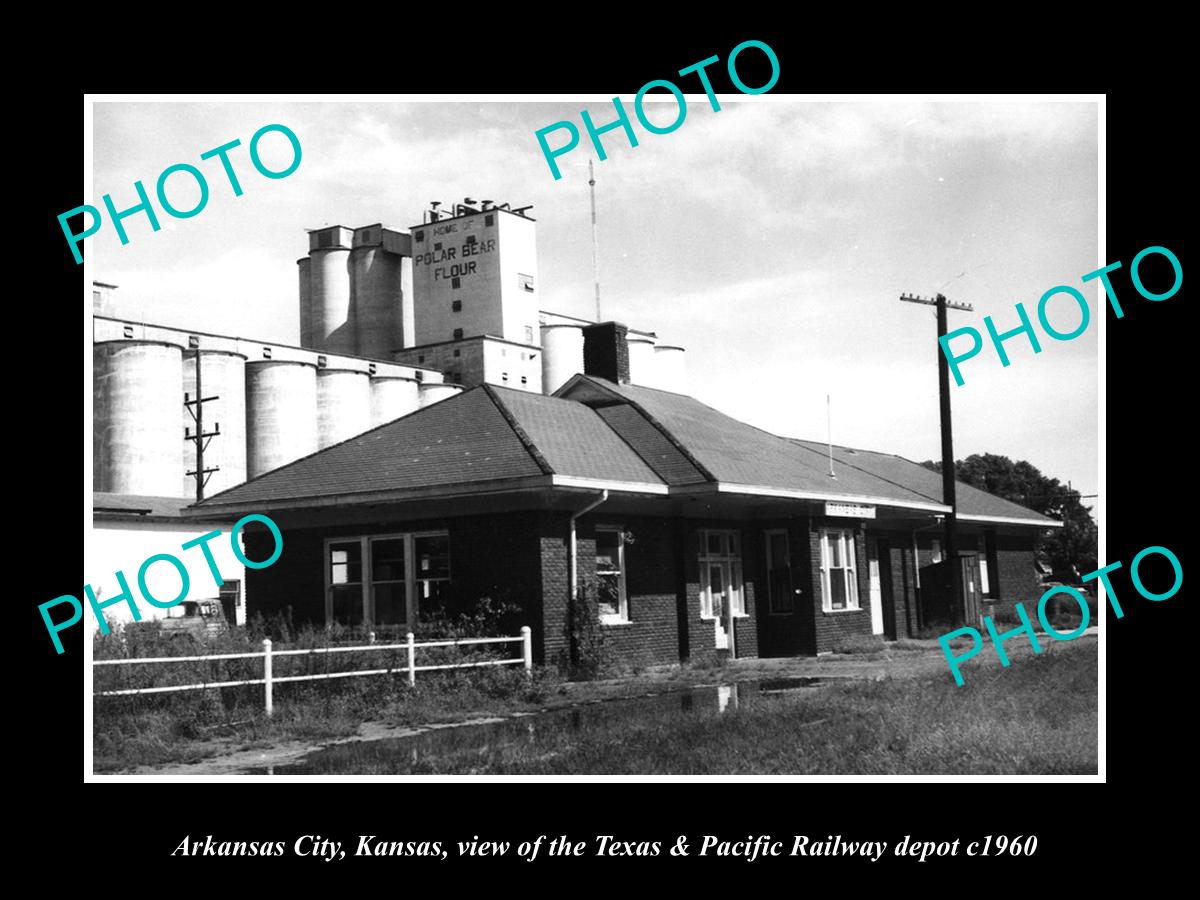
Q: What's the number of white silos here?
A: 12